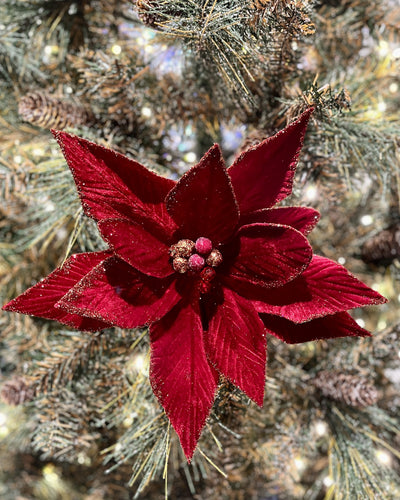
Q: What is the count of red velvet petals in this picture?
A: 12